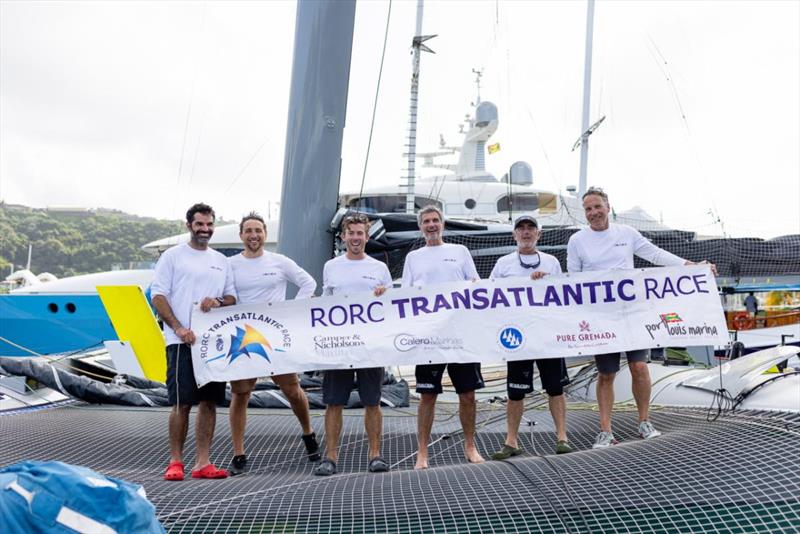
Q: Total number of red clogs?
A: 2